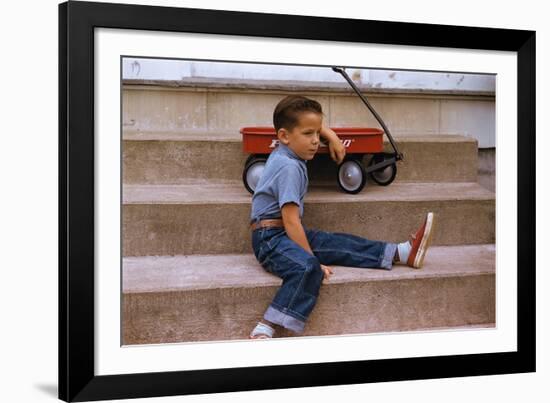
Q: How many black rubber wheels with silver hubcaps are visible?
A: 3